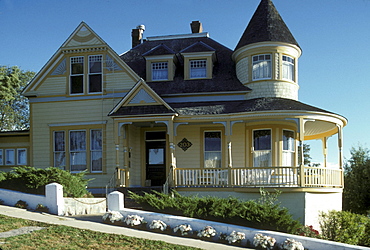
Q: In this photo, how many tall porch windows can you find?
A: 3